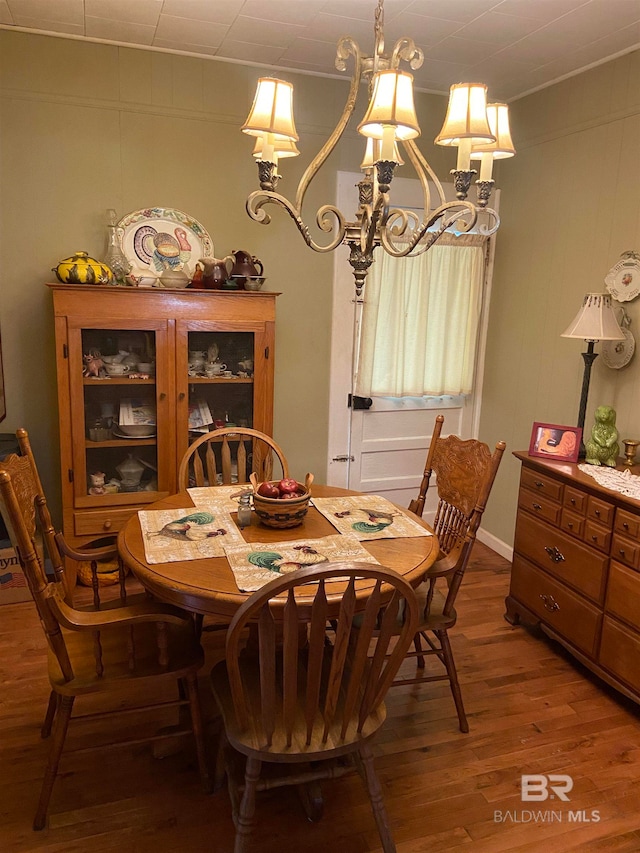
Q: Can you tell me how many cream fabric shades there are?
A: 7